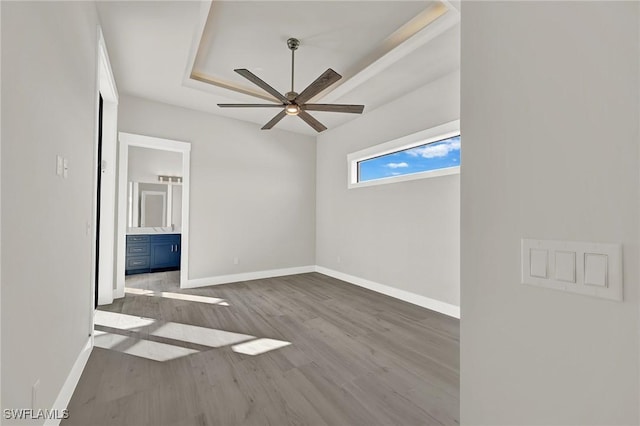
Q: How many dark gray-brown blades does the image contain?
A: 6